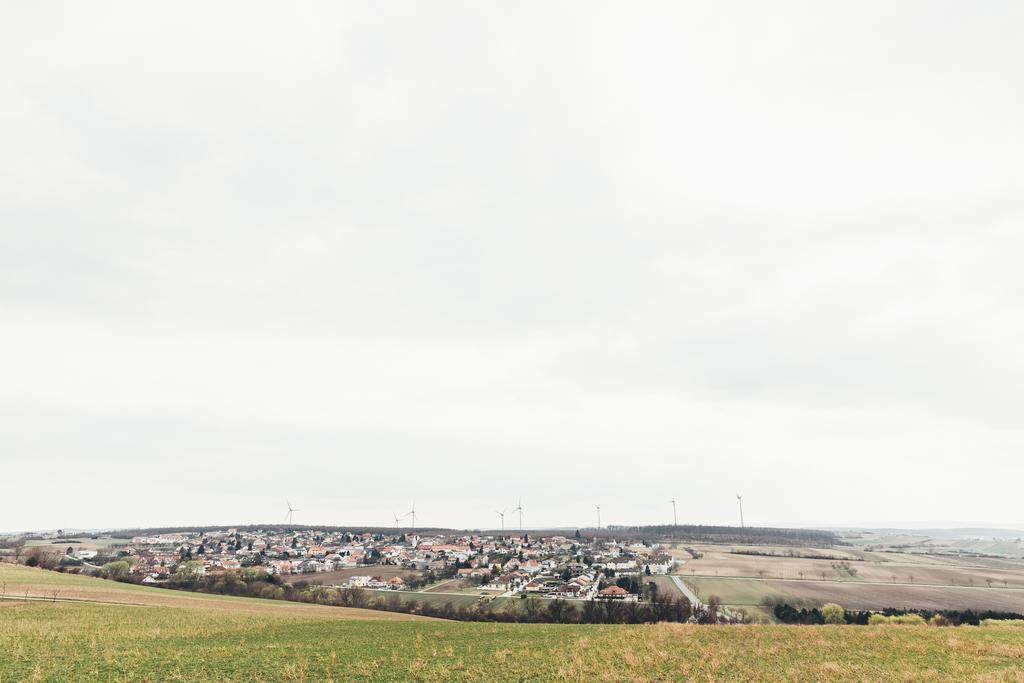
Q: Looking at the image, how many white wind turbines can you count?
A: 8